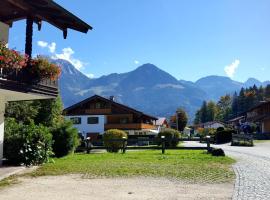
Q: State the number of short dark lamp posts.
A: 4